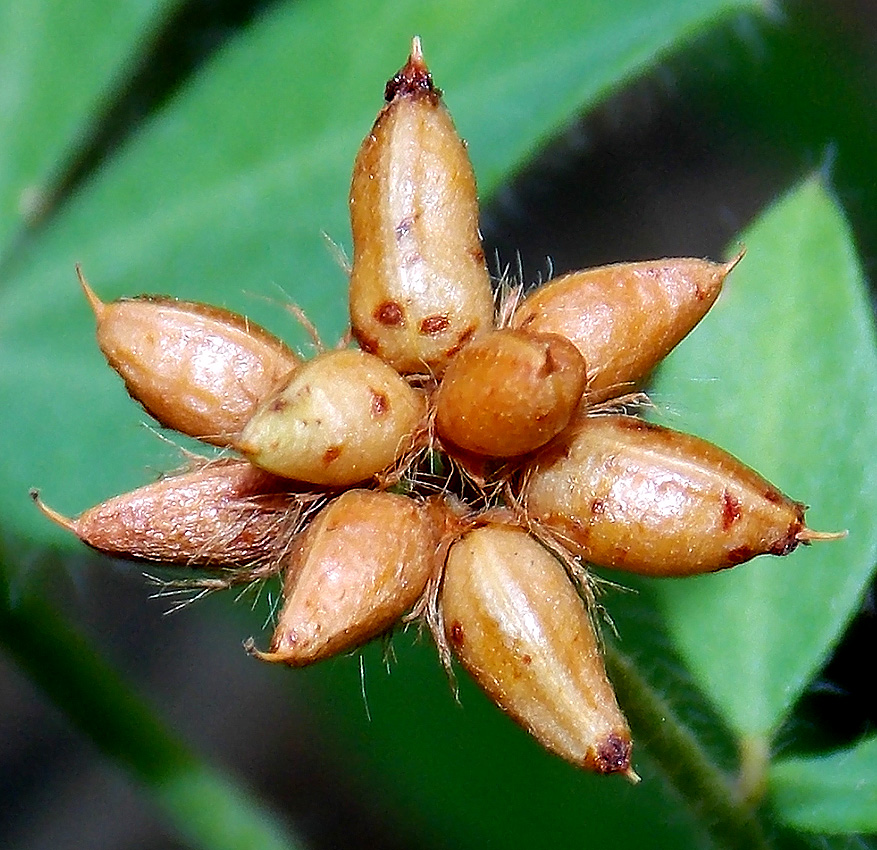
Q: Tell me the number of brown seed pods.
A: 9